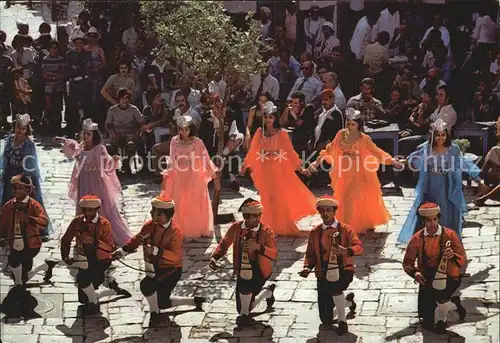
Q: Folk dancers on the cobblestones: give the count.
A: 12